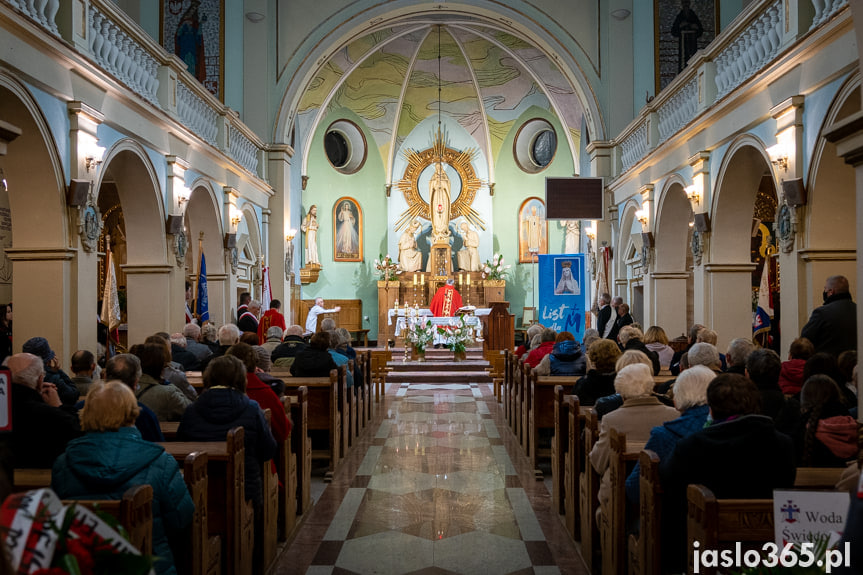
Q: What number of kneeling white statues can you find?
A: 2